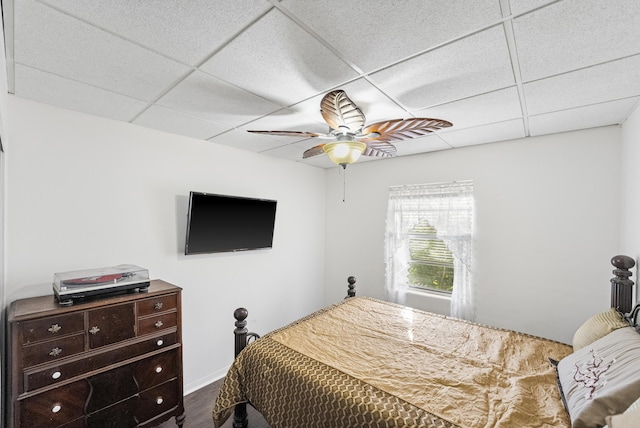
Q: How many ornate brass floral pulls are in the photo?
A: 5